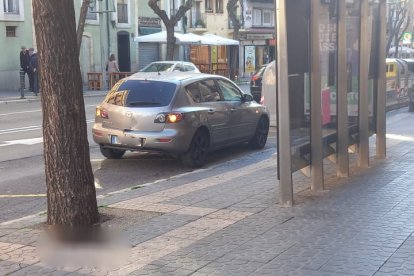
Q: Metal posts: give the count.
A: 5